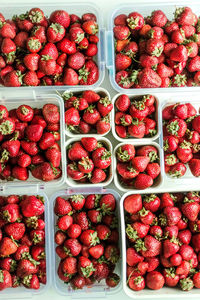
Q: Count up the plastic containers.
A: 11